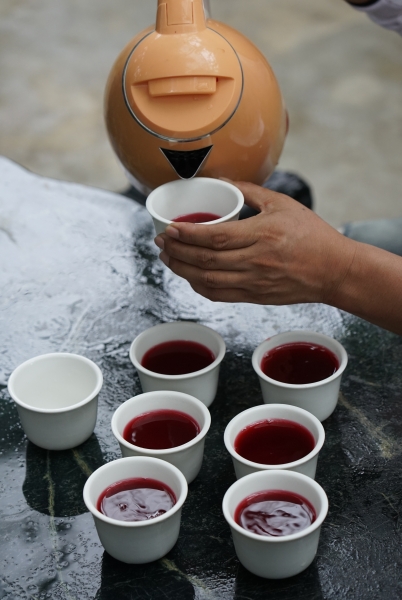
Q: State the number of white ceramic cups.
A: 8